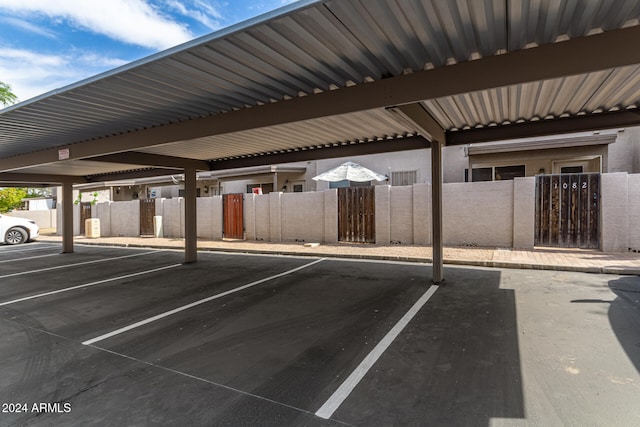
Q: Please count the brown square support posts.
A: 3